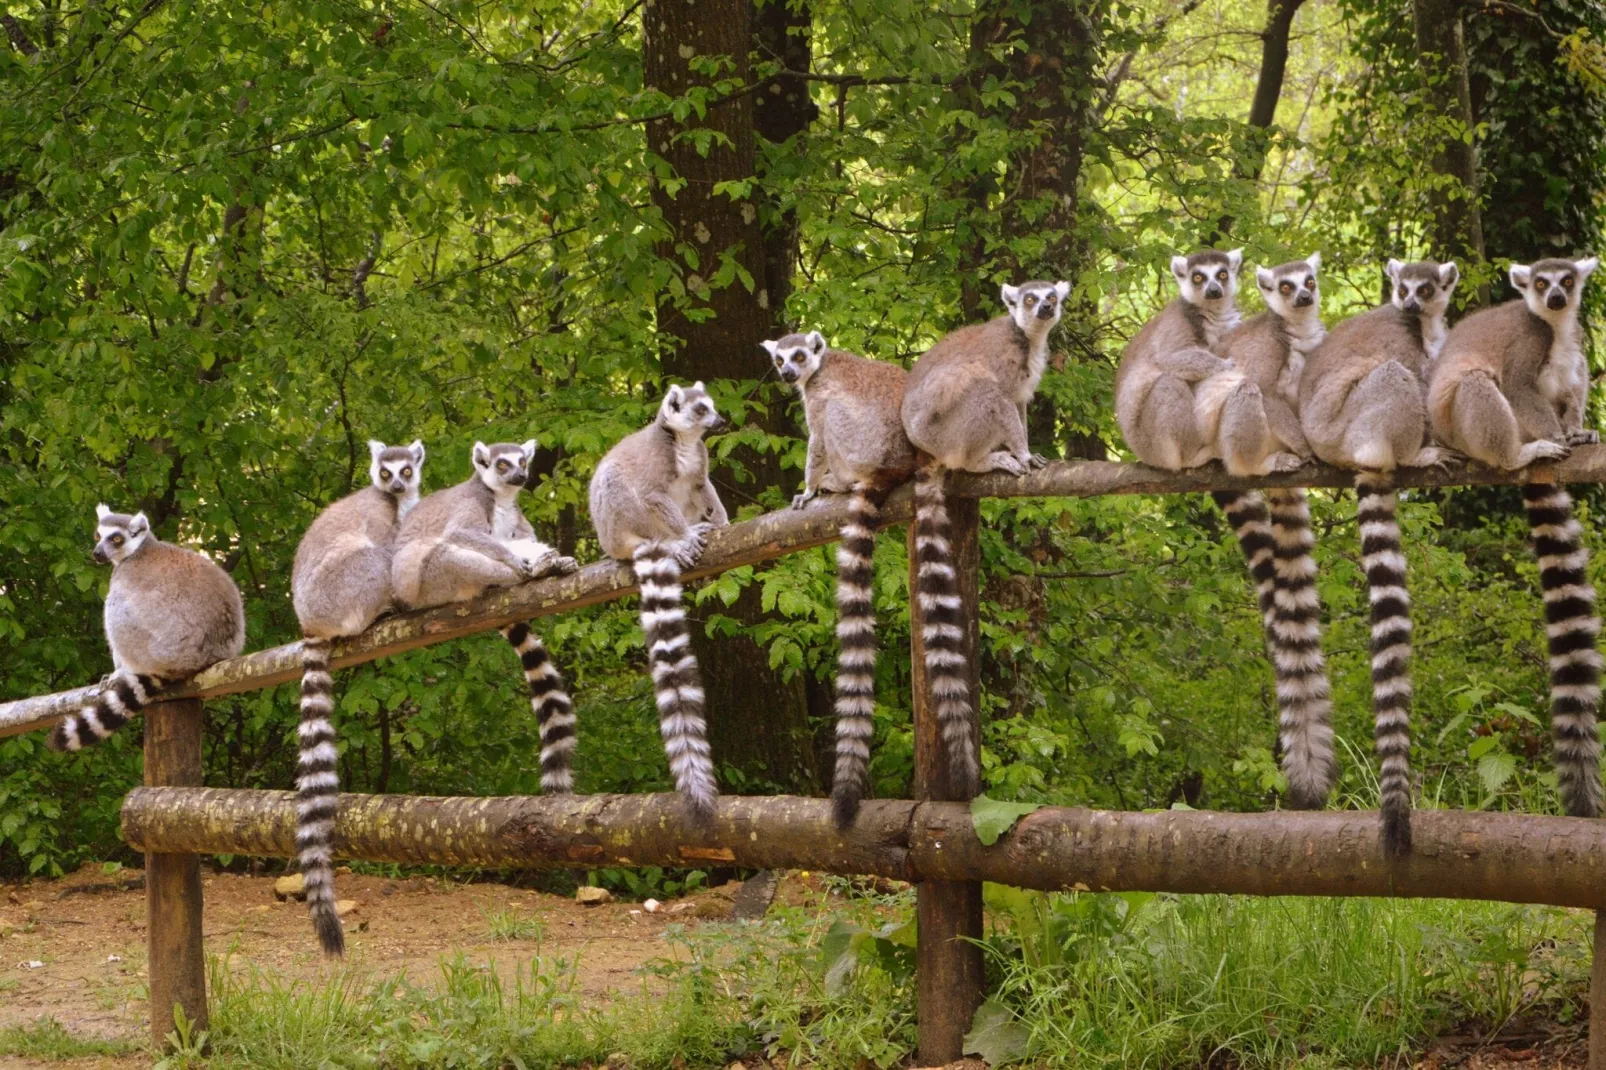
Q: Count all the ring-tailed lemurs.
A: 10